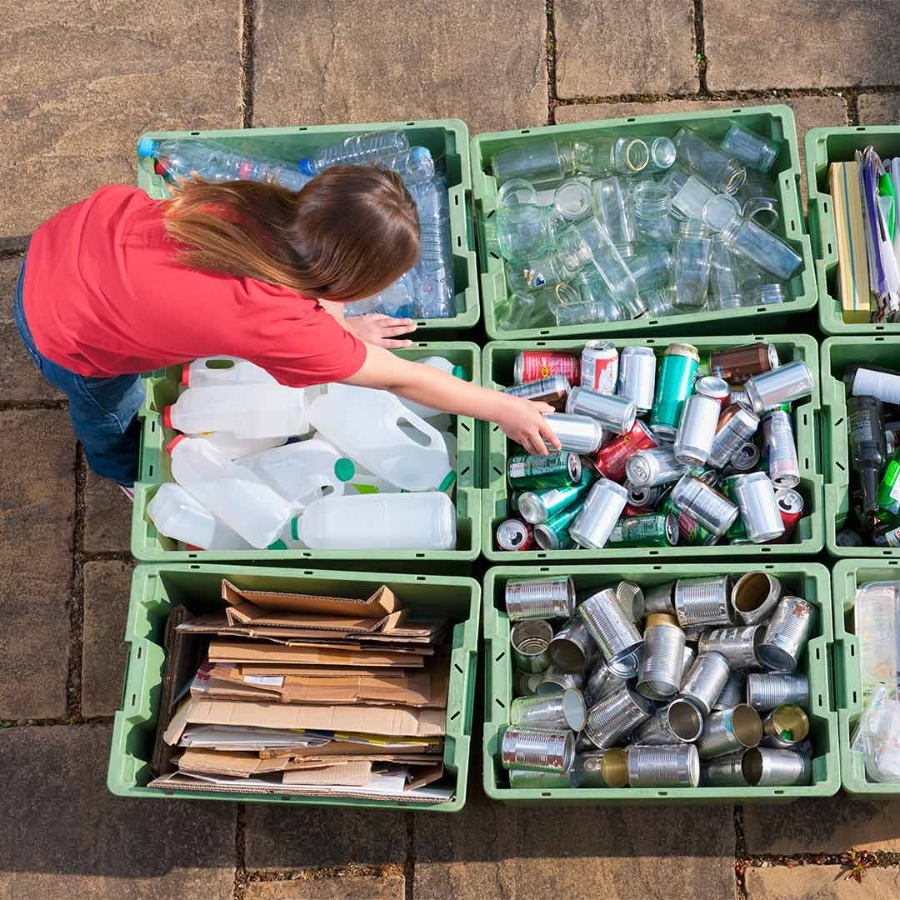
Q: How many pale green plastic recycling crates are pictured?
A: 9